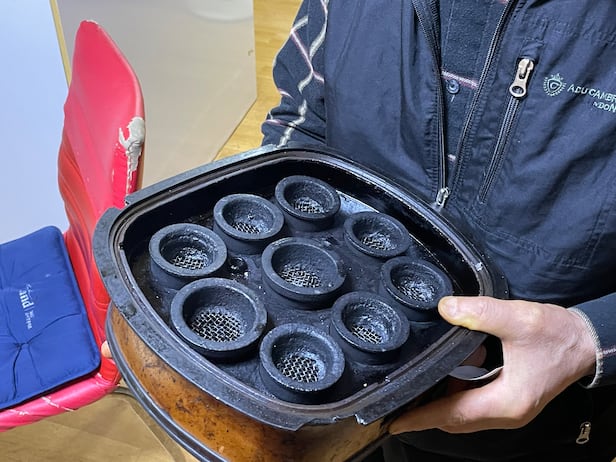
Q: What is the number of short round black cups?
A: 9